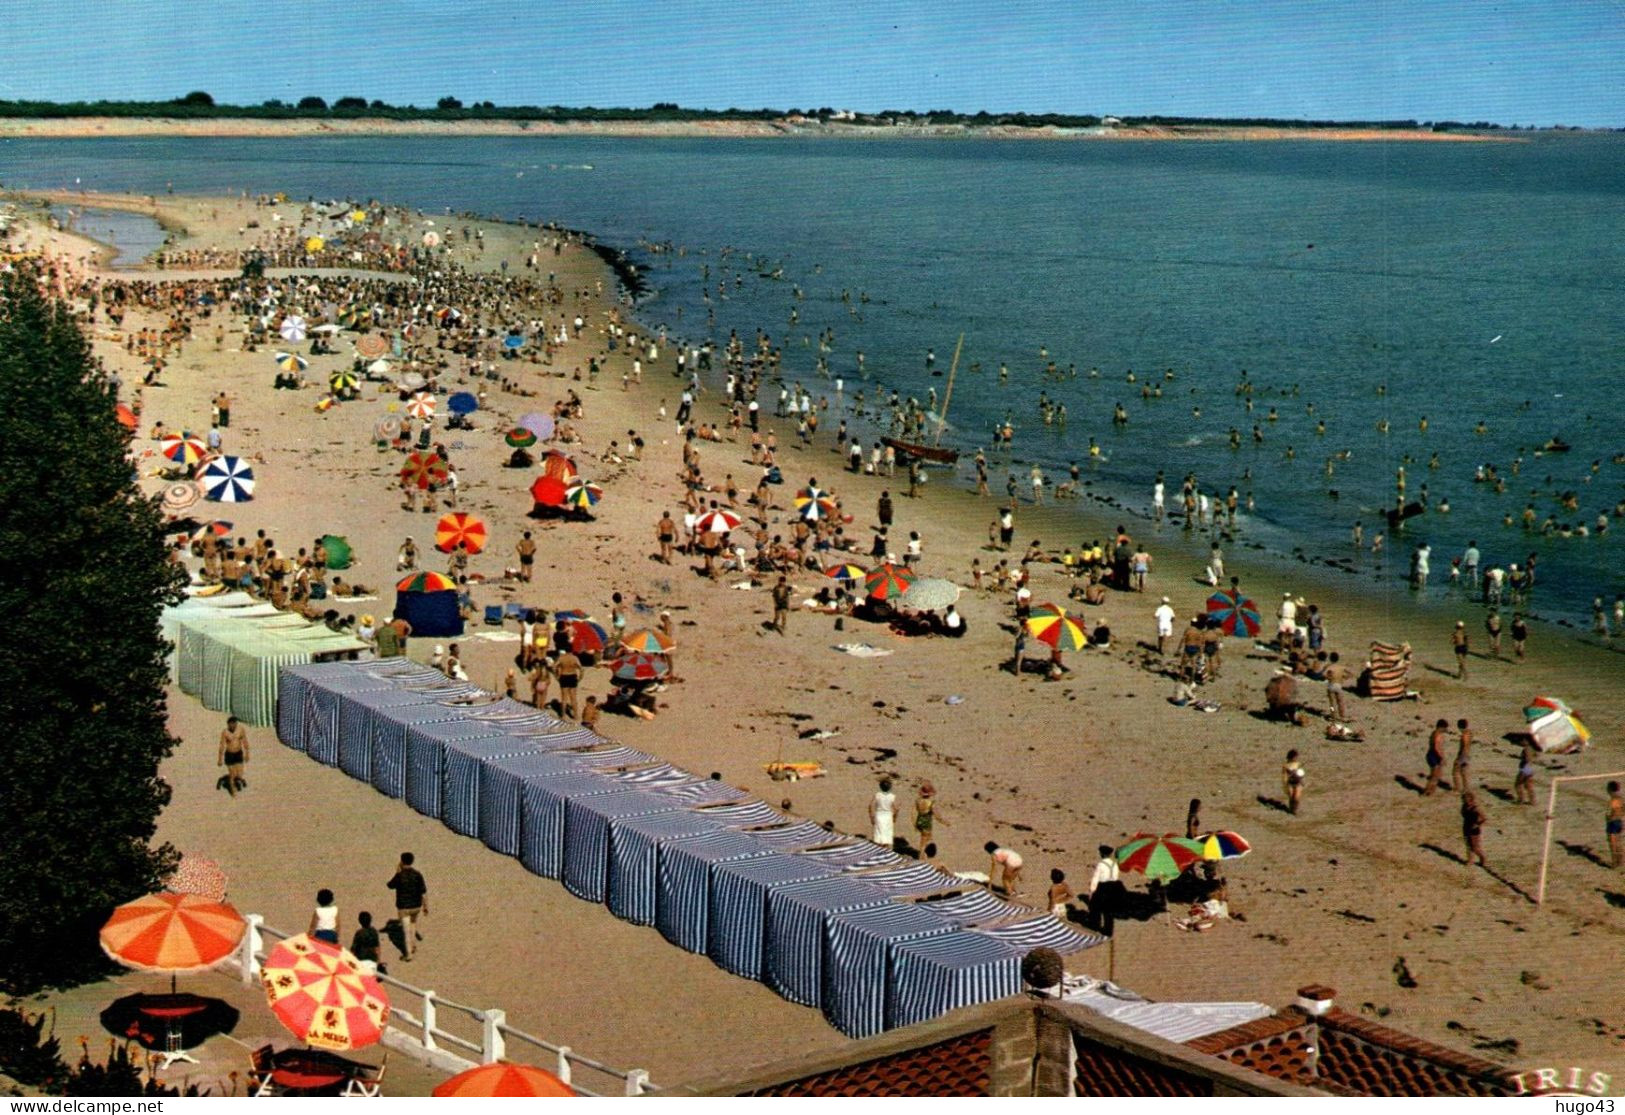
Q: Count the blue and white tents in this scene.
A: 15